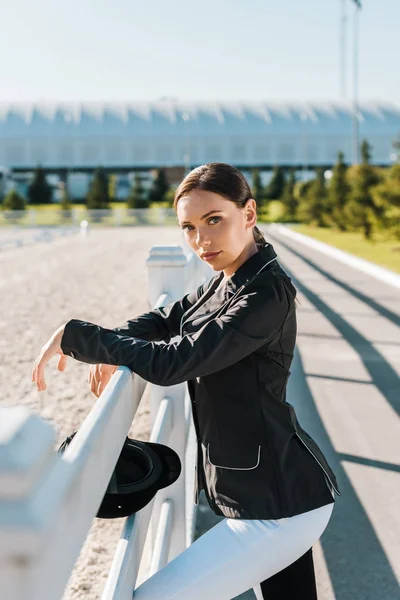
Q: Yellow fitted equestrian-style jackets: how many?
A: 0